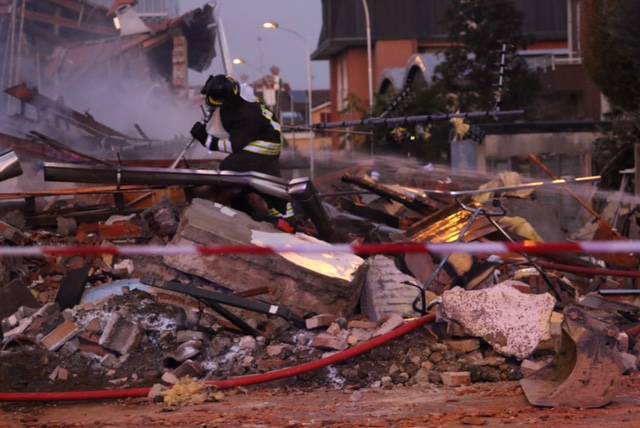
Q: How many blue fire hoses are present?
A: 0